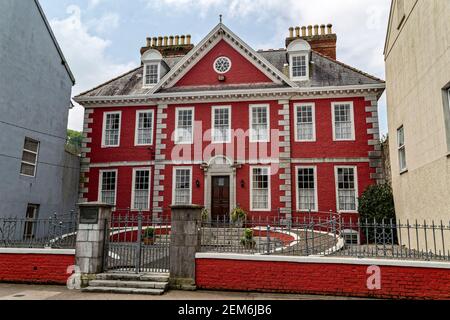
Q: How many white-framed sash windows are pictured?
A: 15